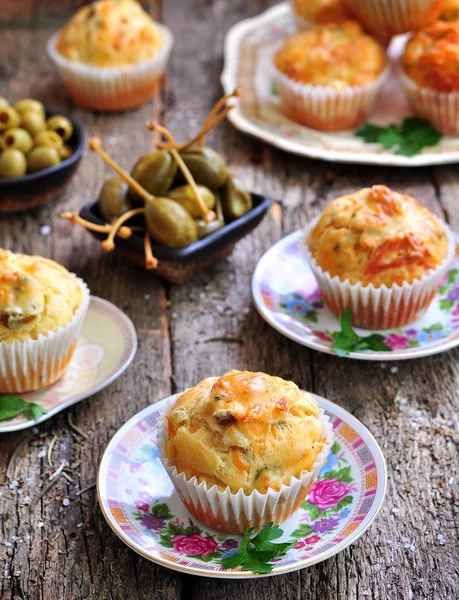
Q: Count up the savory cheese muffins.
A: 8